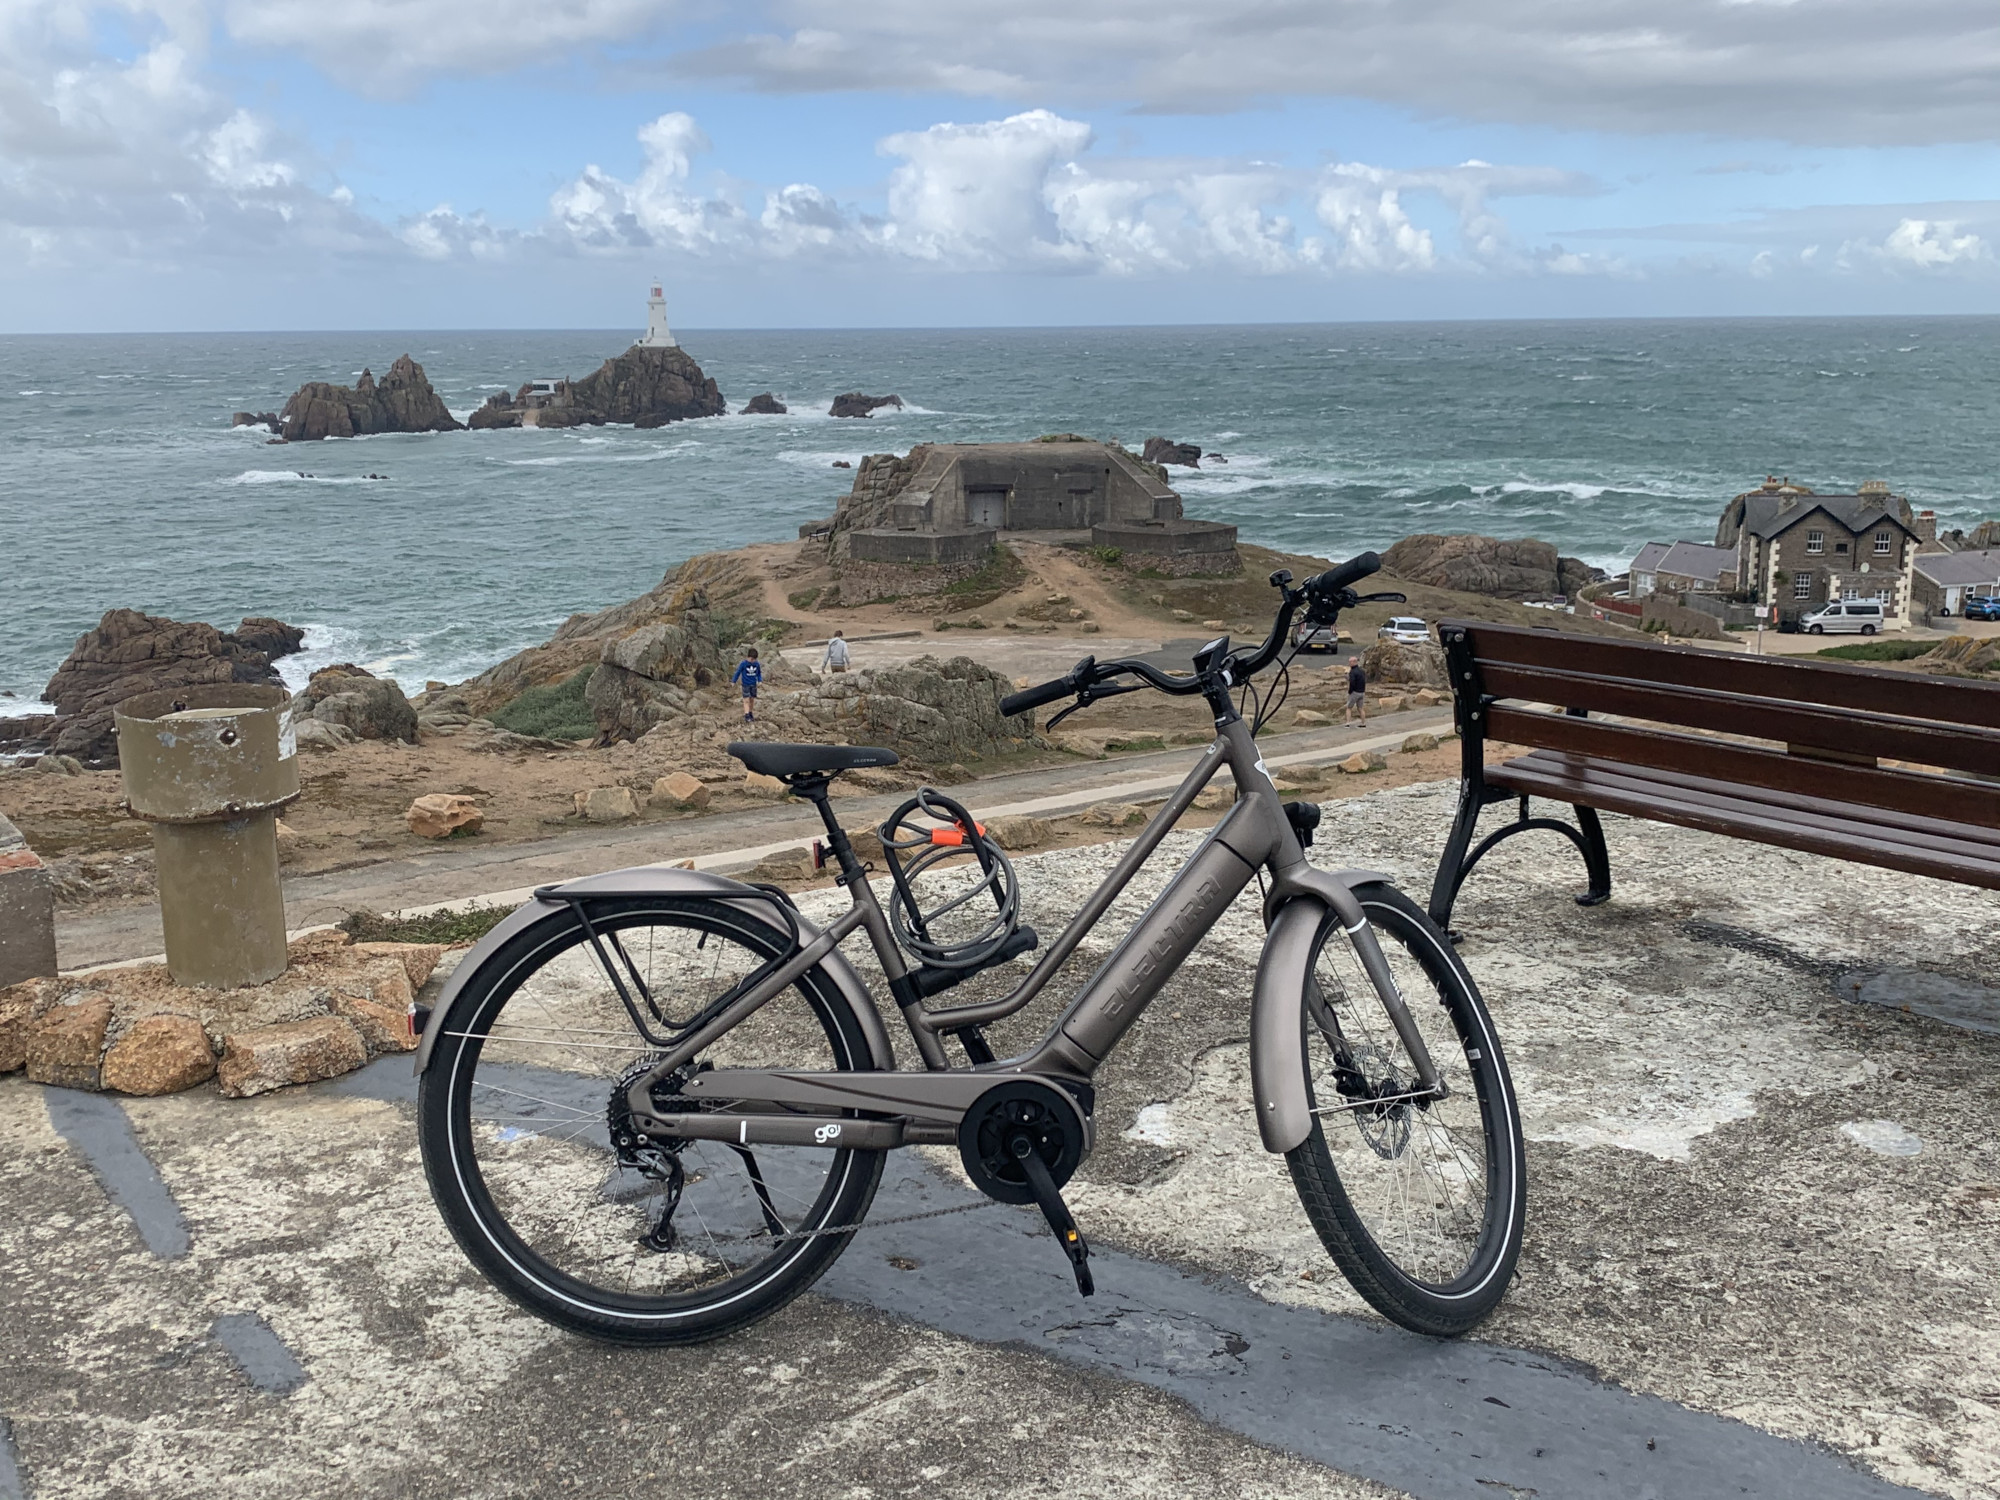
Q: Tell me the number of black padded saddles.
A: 1